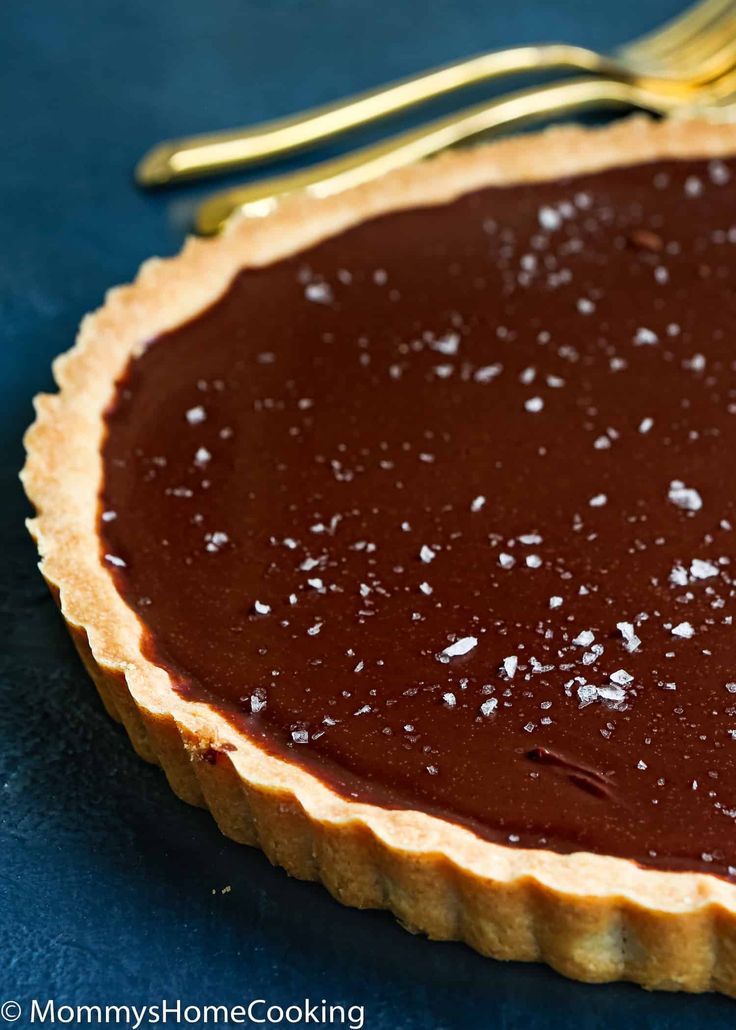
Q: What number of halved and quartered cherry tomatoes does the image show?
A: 0